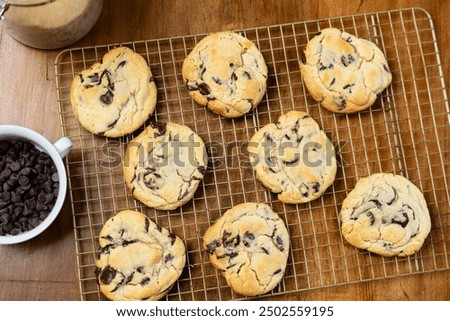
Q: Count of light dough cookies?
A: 8